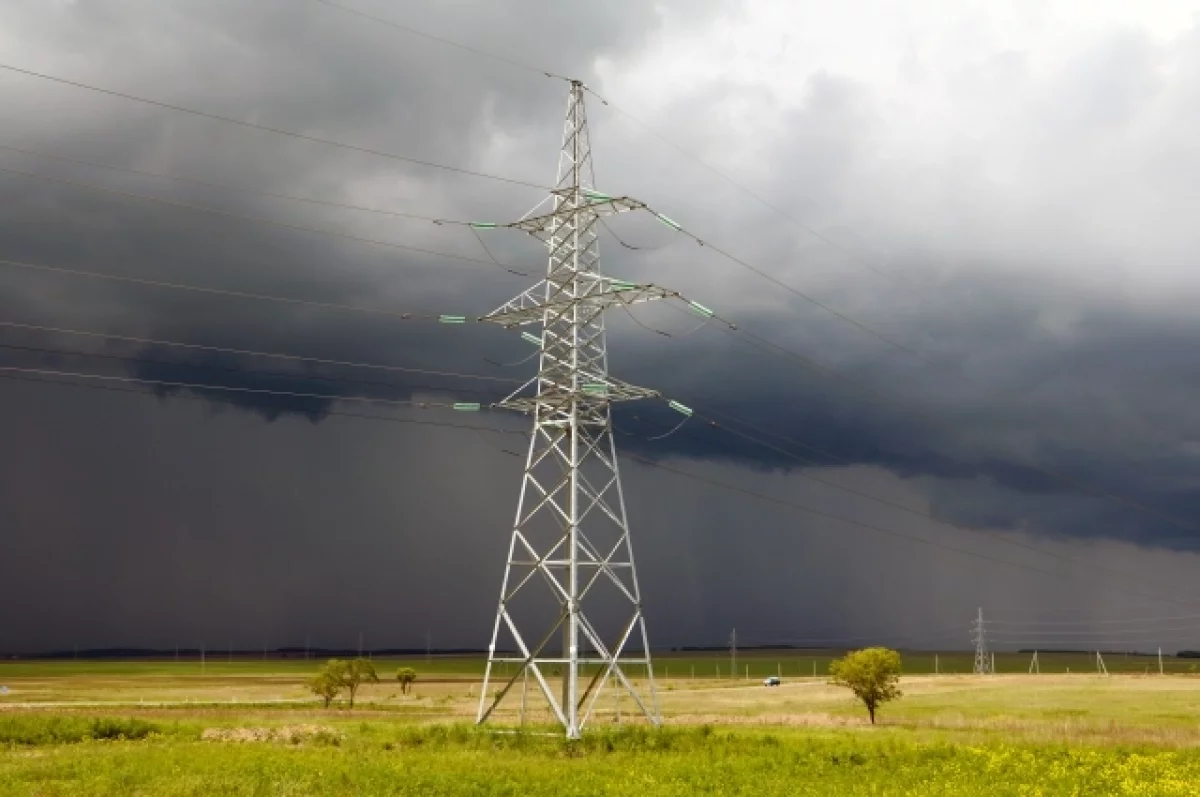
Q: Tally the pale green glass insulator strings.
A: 10